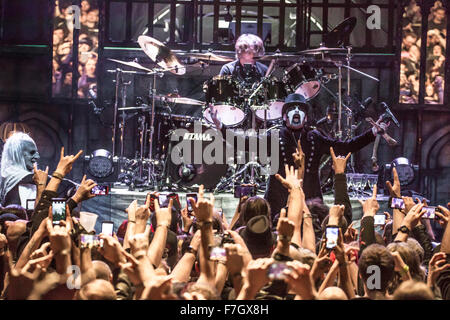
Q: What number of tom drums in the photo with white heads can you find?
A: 3